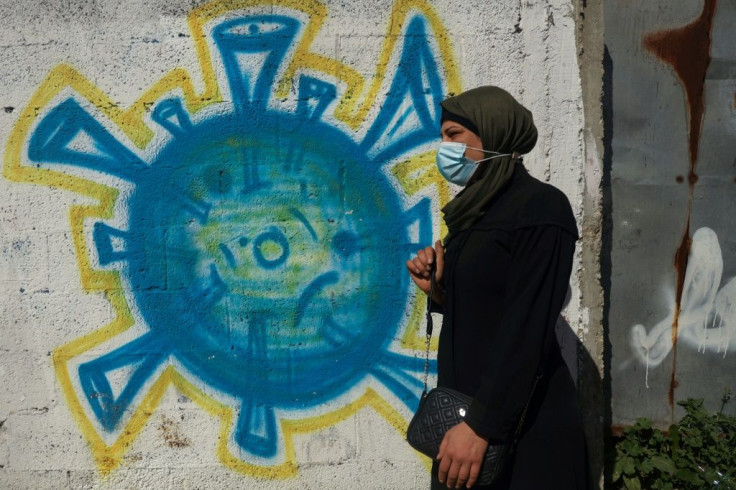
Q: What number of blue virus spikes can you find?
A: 10